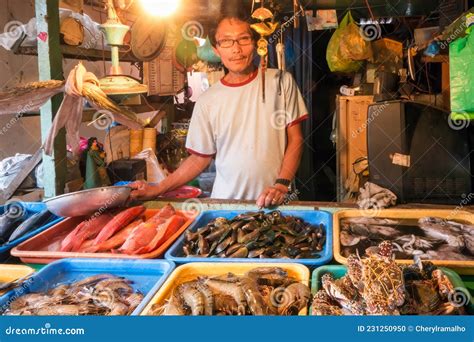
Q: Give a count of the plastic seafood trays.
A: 8